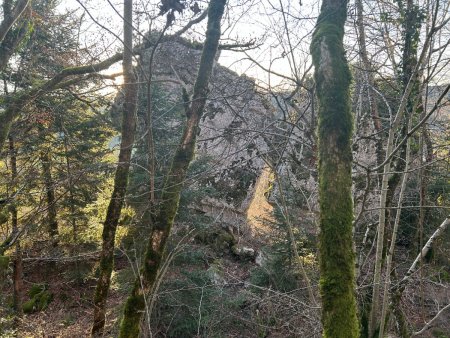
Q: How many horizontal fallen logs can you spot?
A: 0